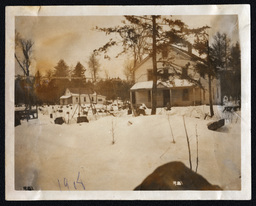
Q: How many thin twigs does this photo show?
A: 4